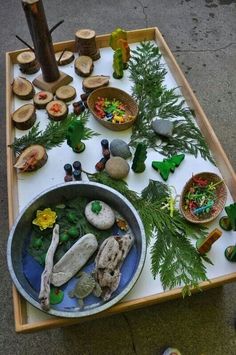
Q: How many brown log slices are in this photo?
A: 11